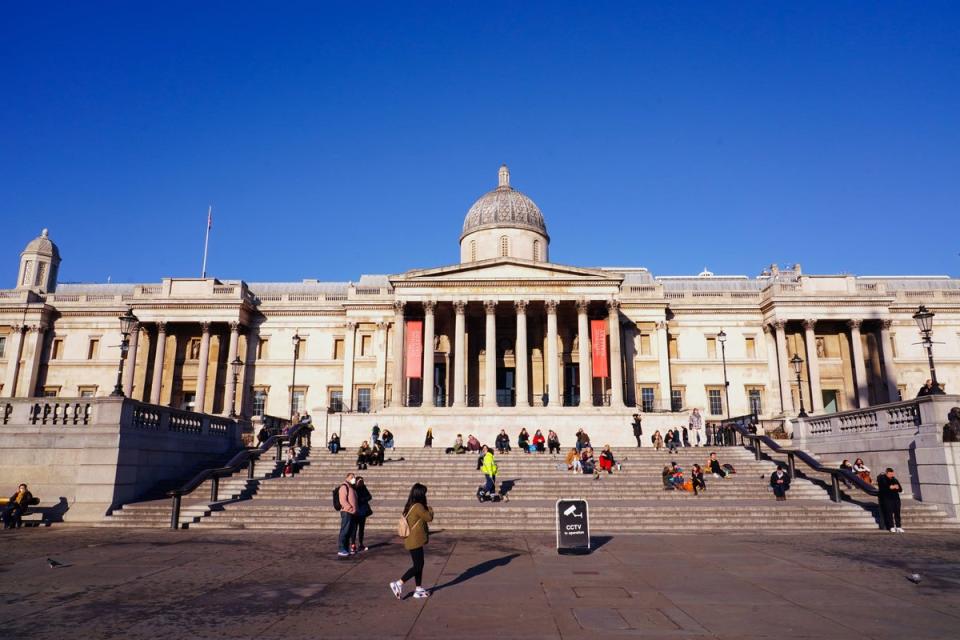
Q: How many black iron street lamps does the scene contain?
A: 6